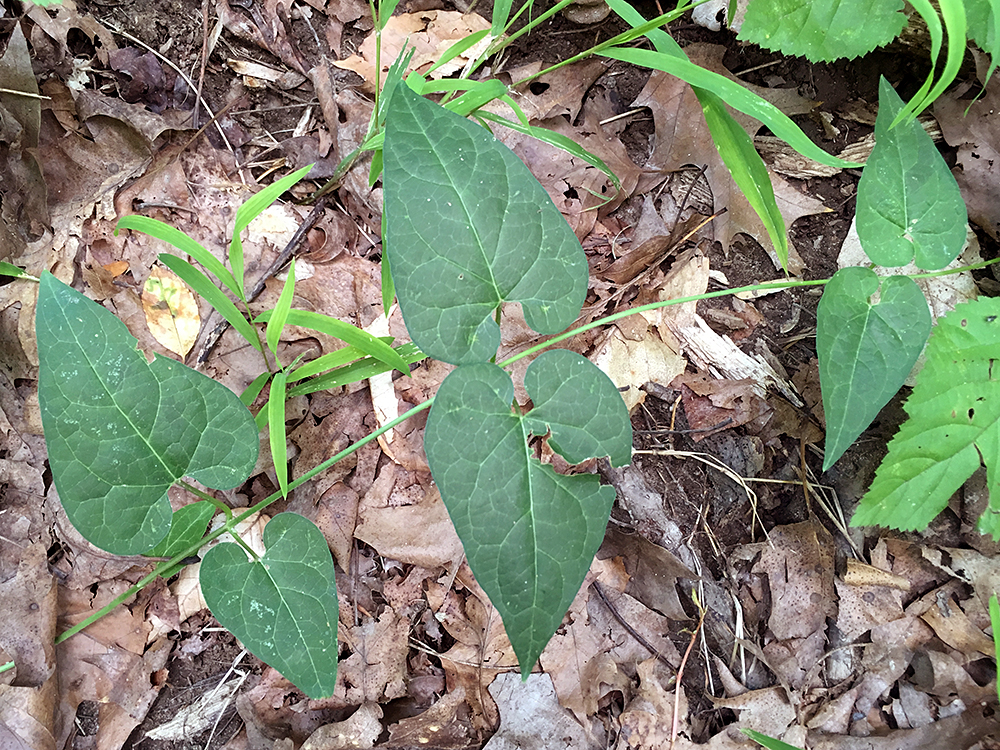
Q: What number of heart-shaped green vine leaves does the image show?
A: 6